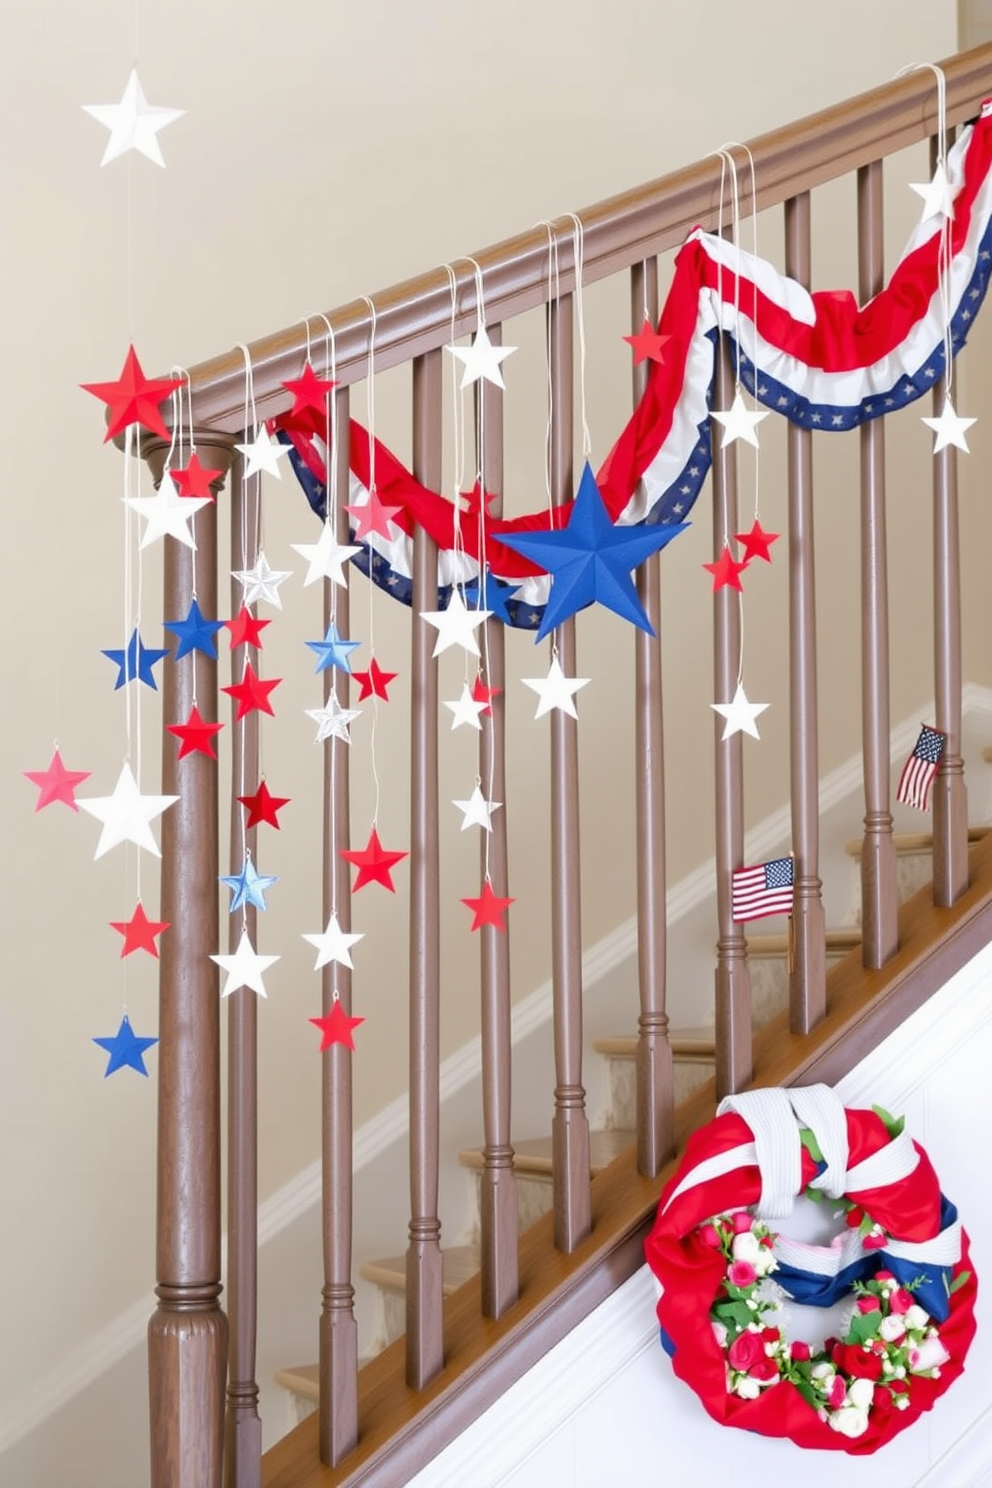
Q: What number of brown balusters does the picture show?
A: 10